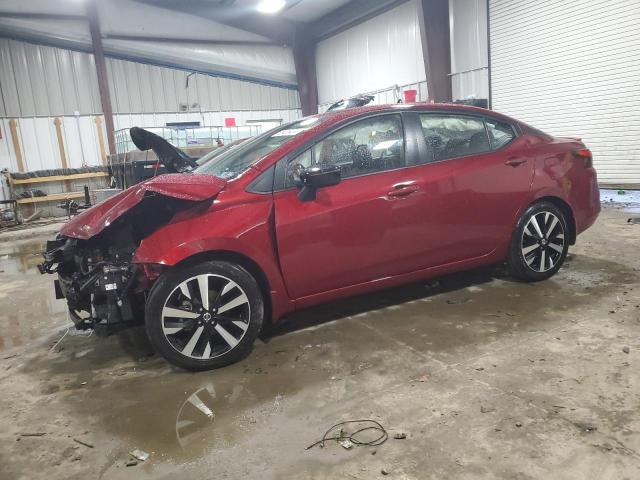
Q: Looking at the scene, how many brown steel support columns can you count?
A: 3